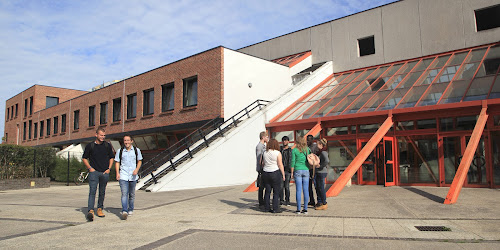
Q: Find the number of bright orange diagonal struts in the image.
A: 3